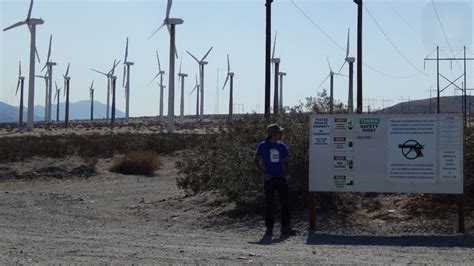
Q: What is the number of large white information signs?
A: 1